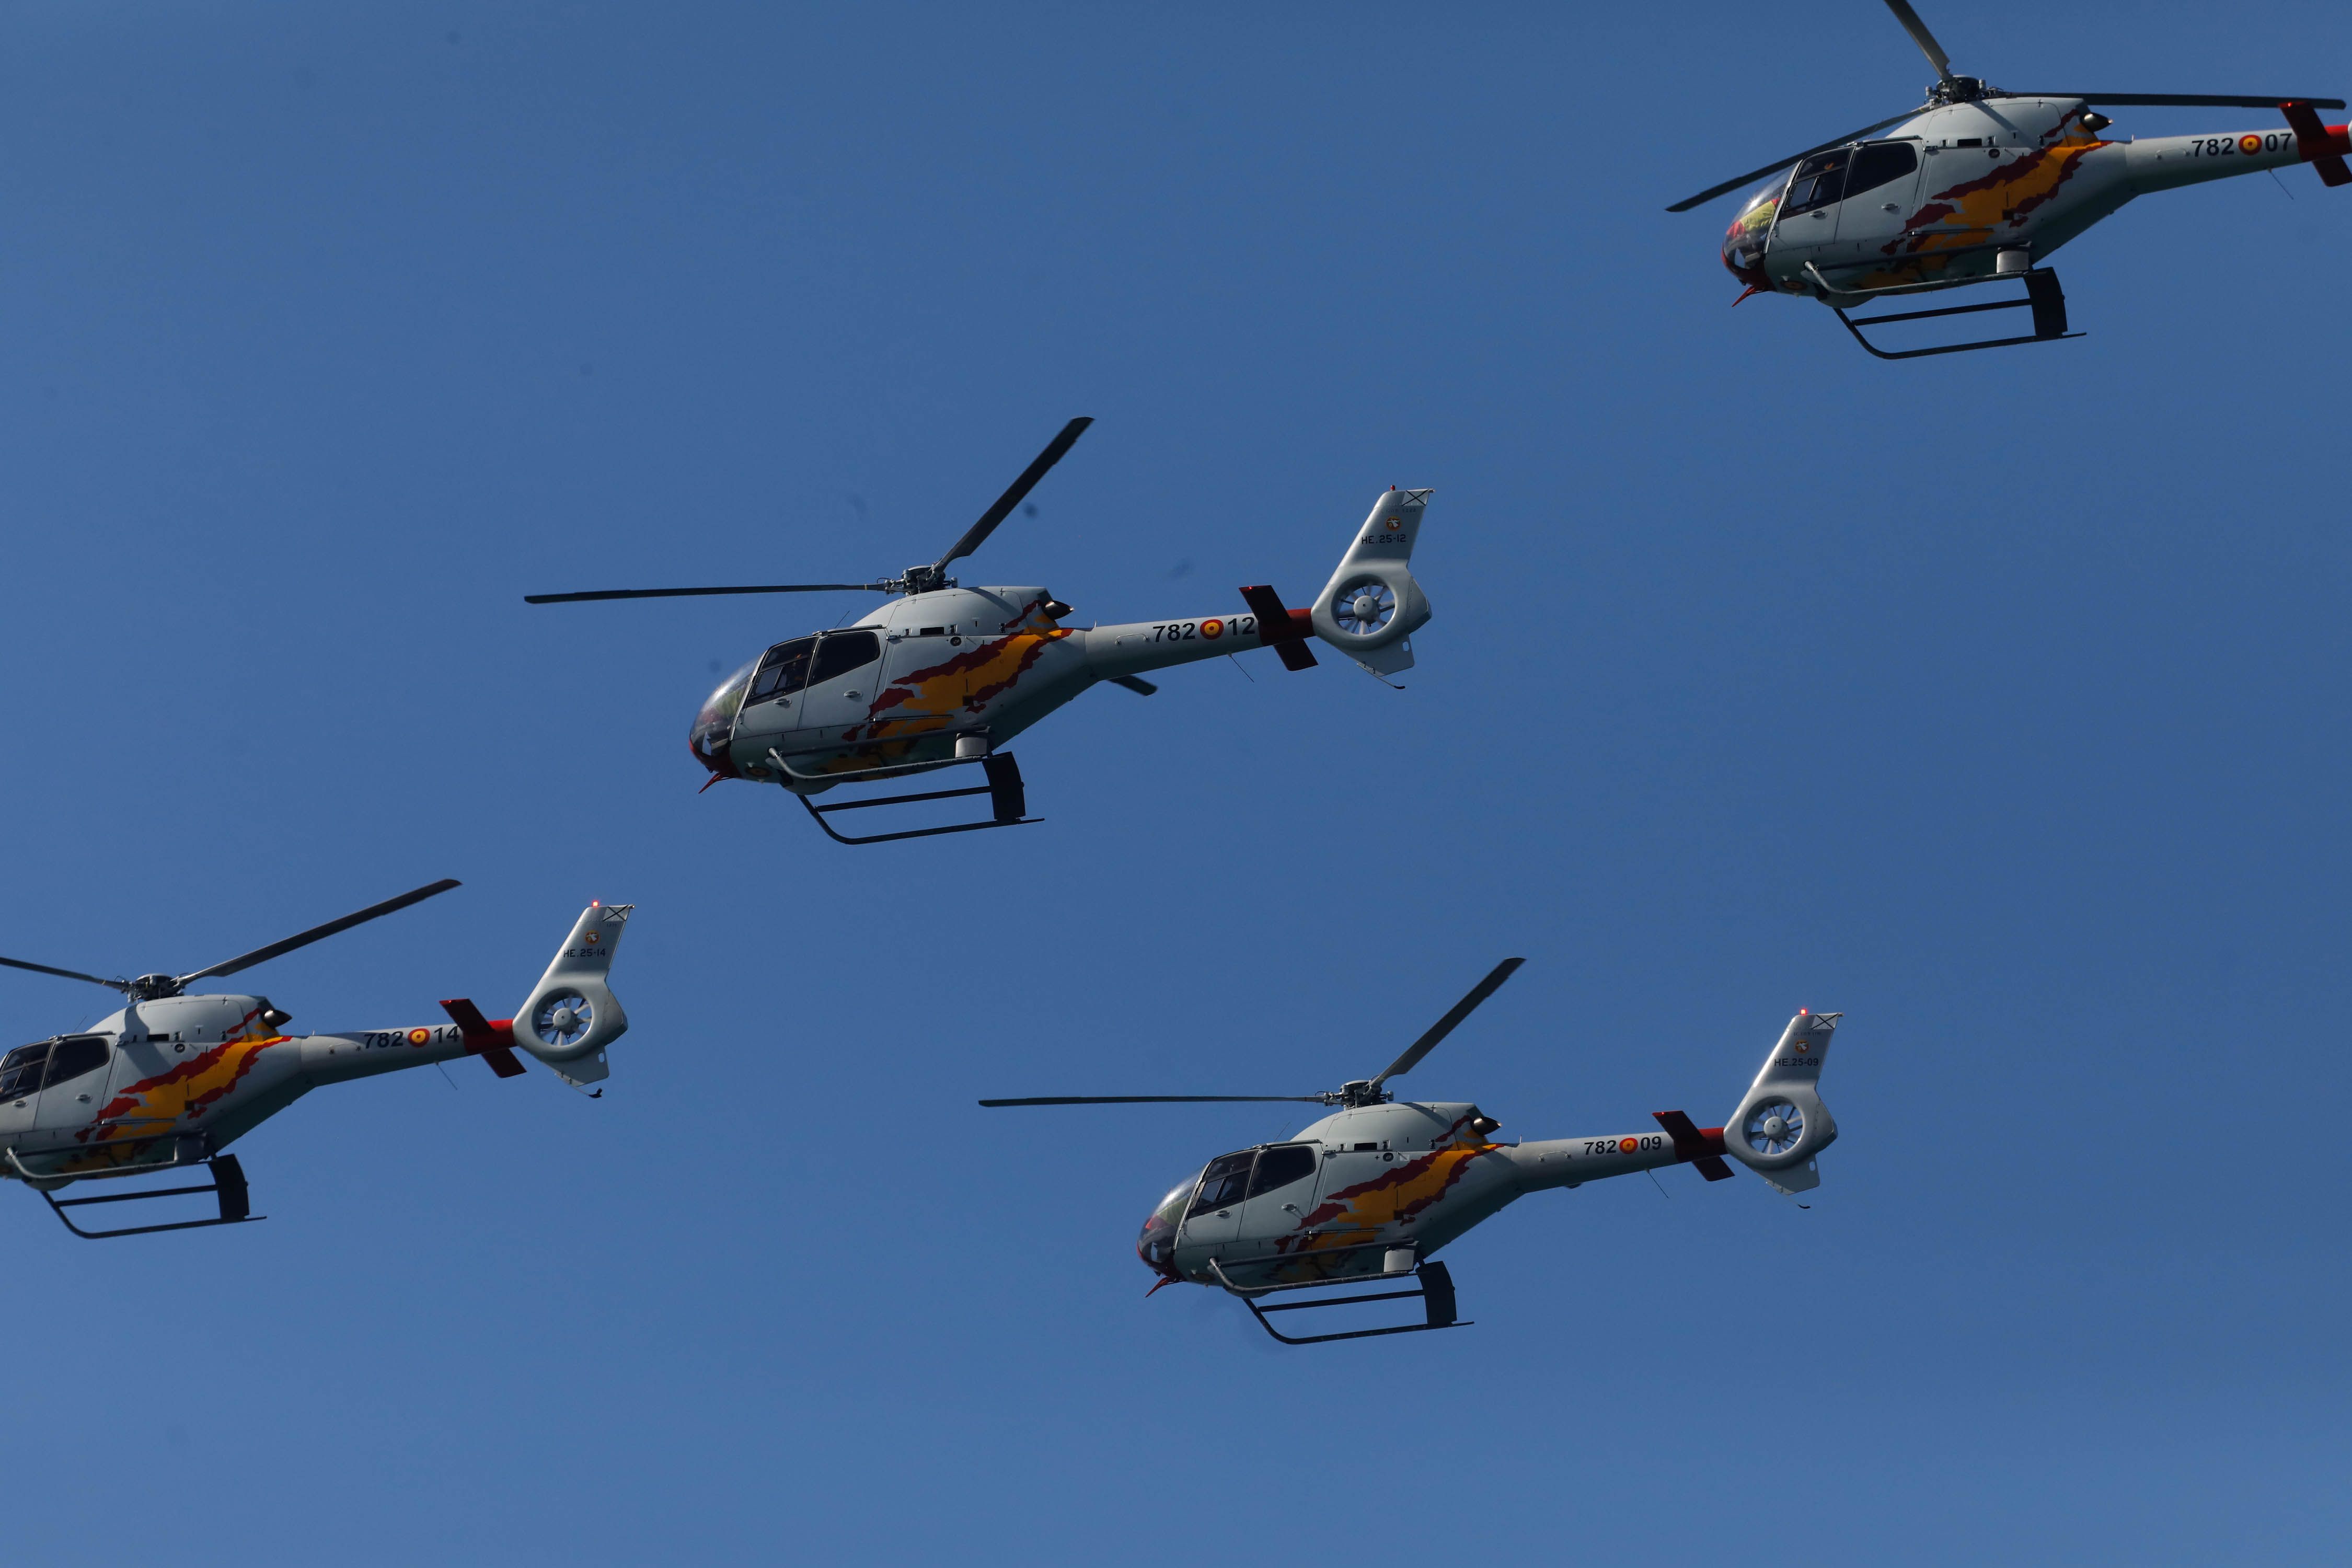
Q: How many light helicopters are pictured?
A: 4